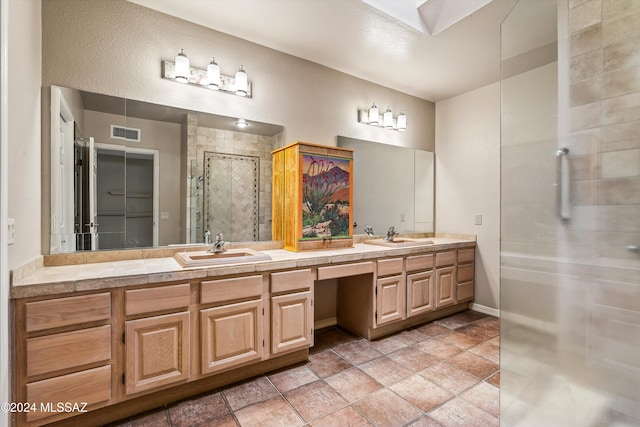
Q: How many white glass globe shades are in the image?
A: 6